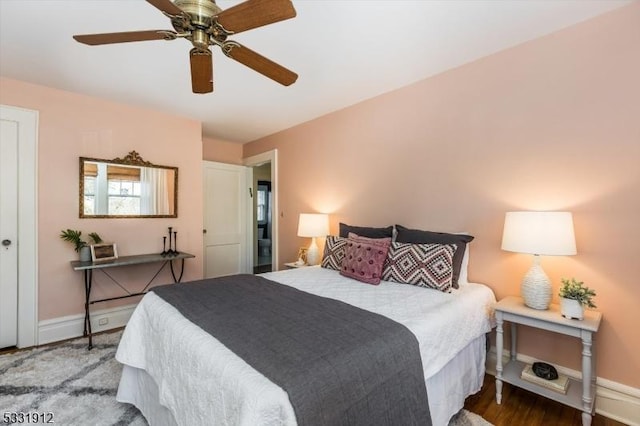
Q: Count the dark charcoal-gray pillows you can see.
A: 2